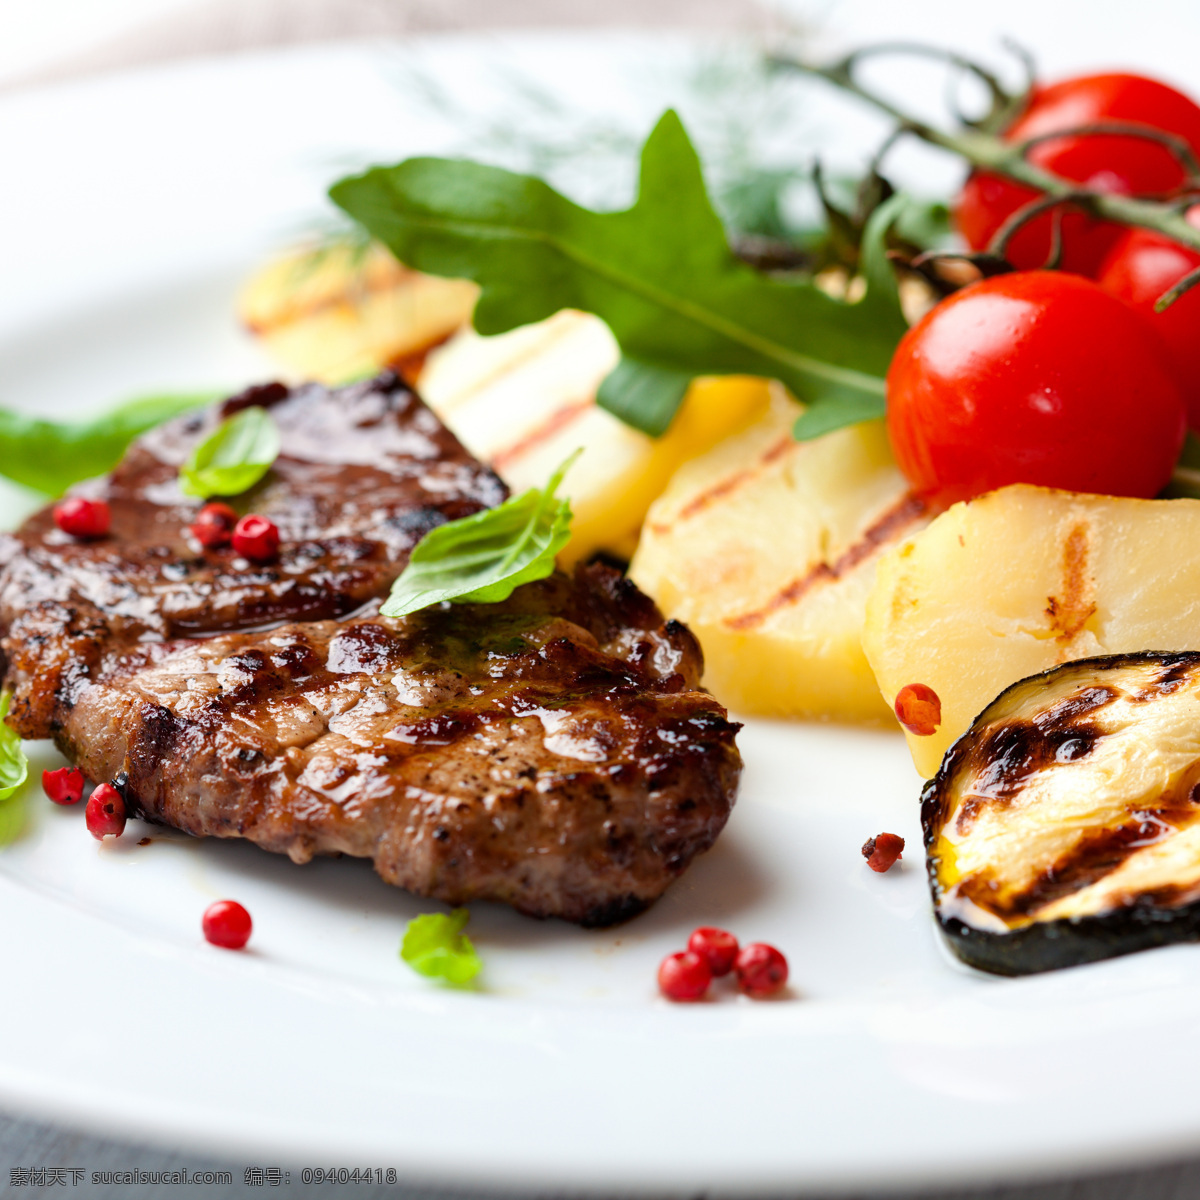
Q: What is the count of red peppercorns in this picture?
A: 11